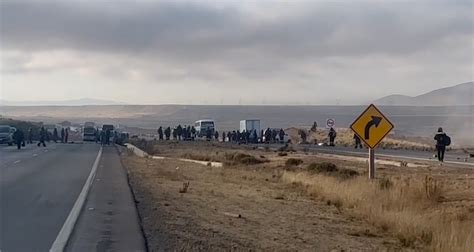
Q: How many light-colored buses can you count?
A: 1